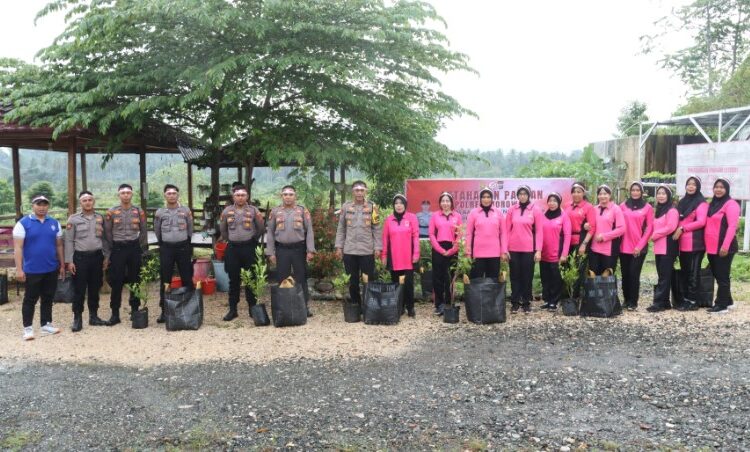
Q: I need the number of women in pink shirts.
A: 11